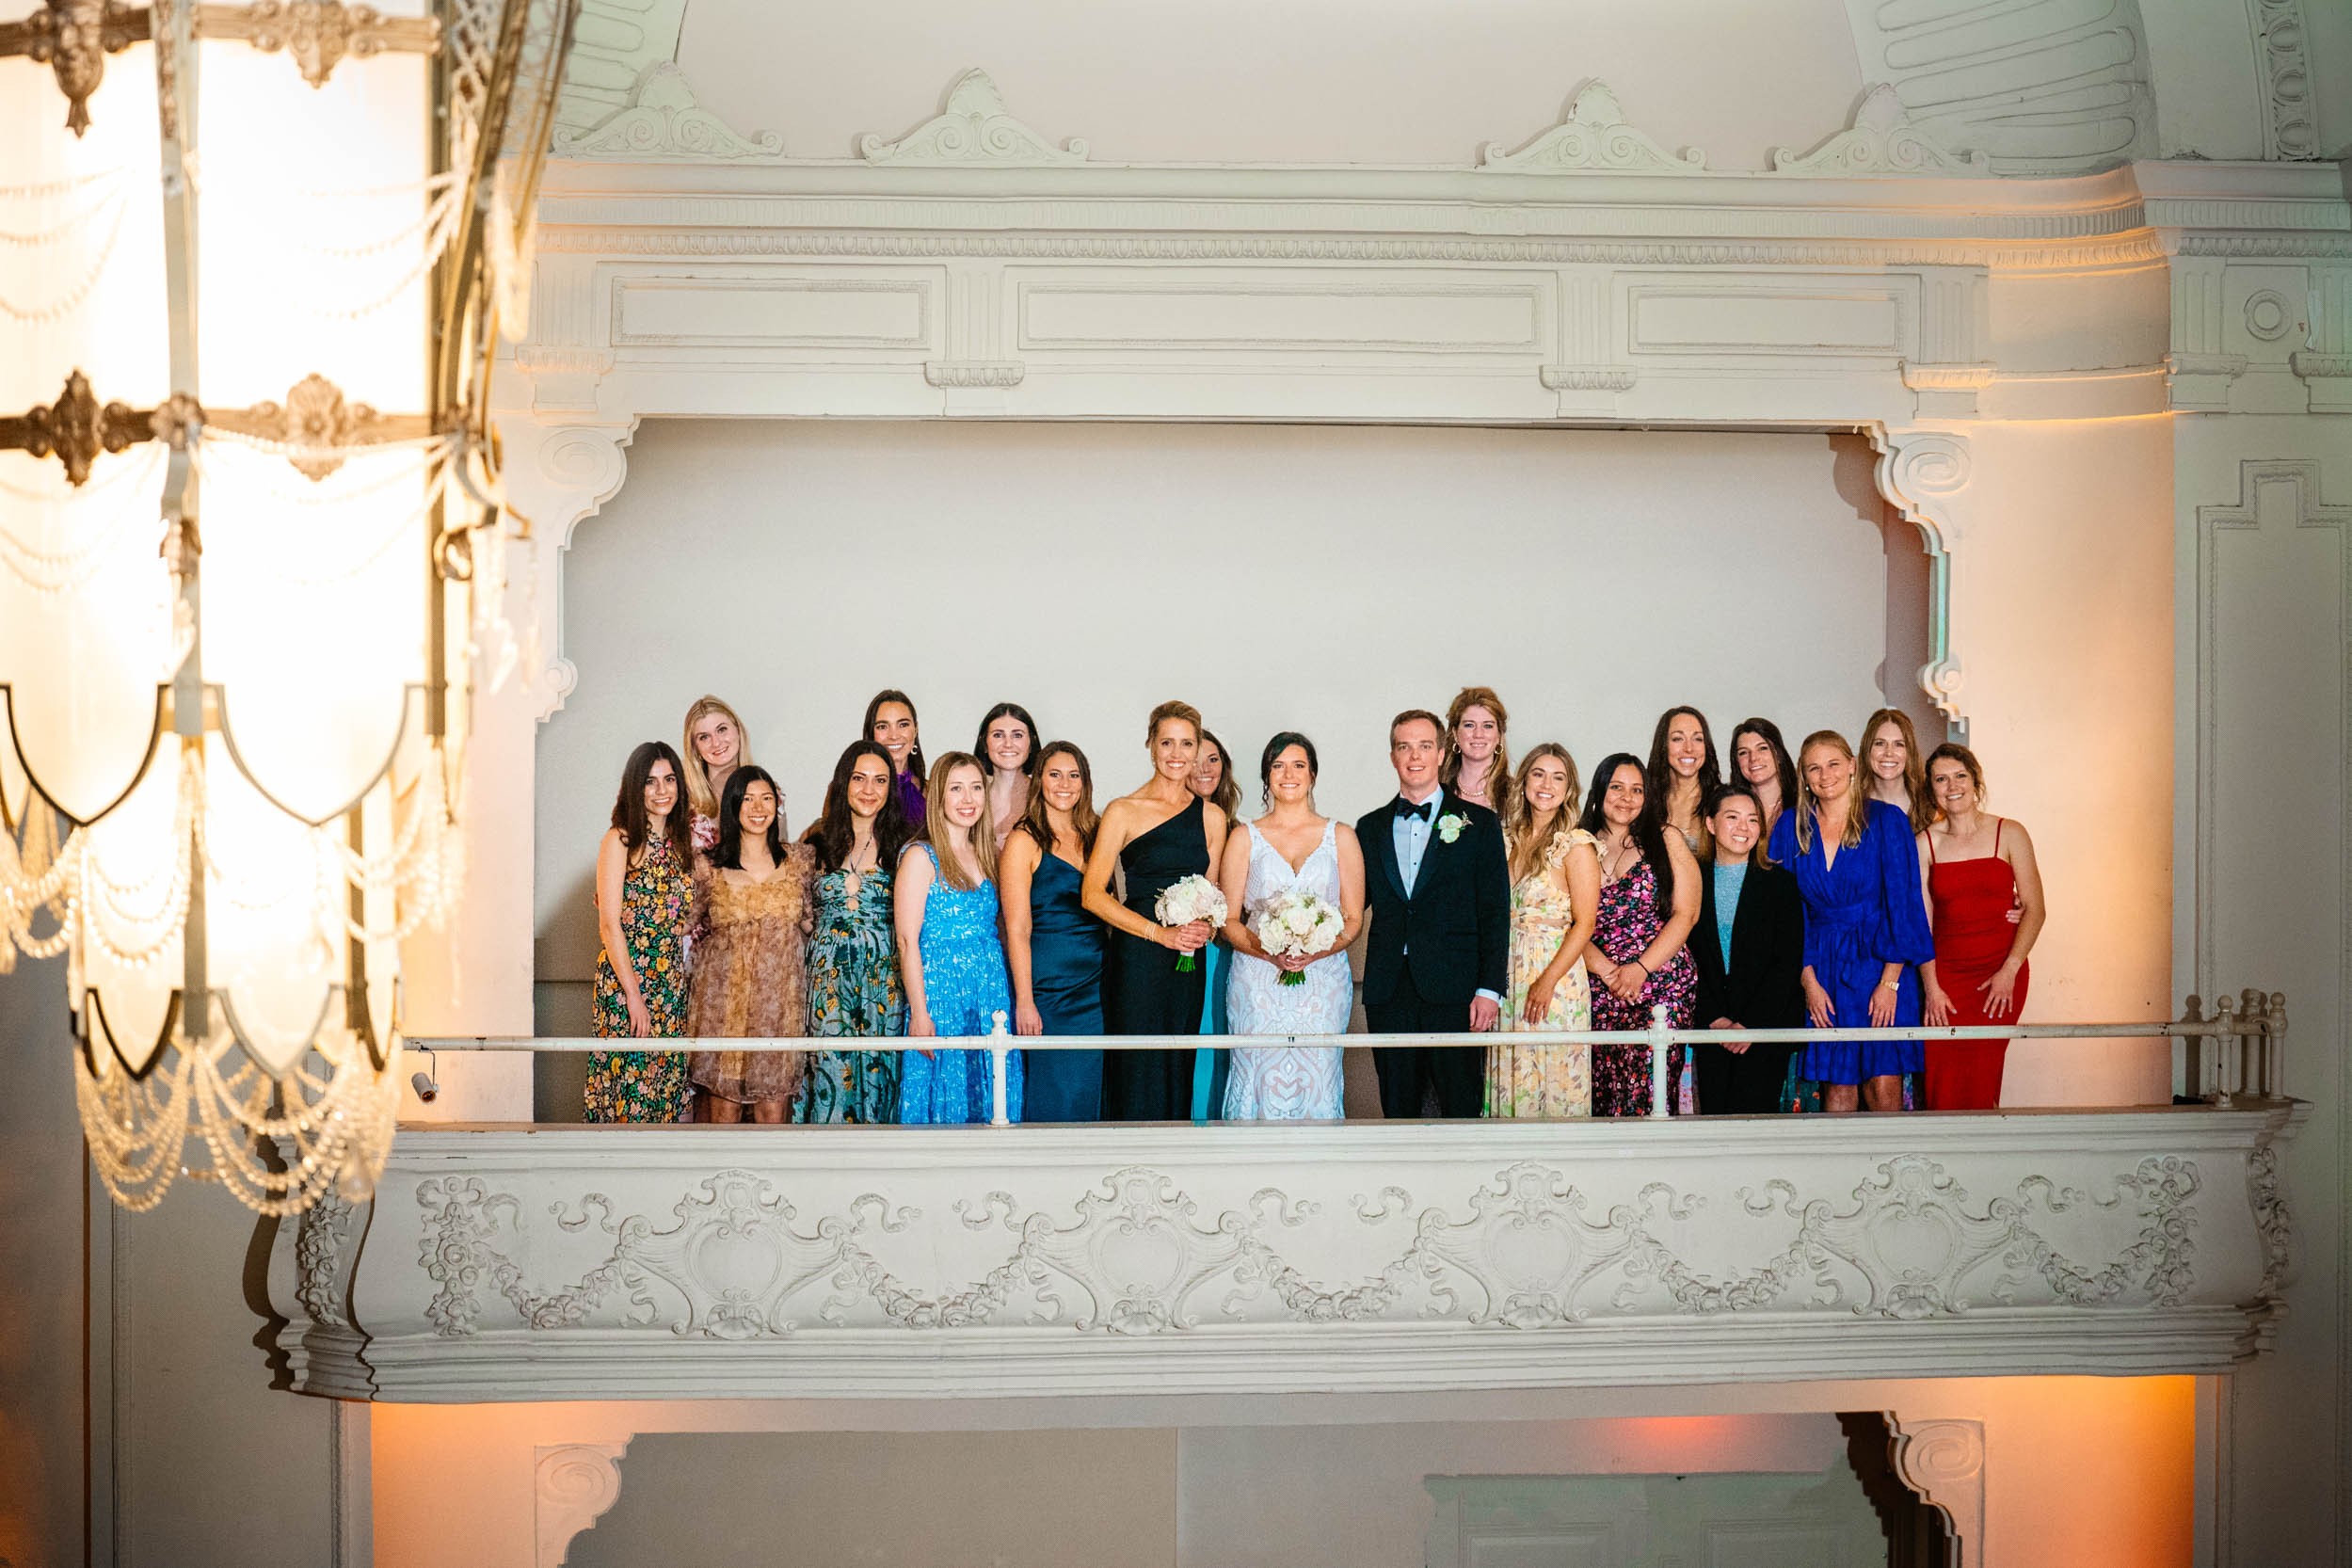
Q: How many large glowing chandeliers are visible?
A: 1